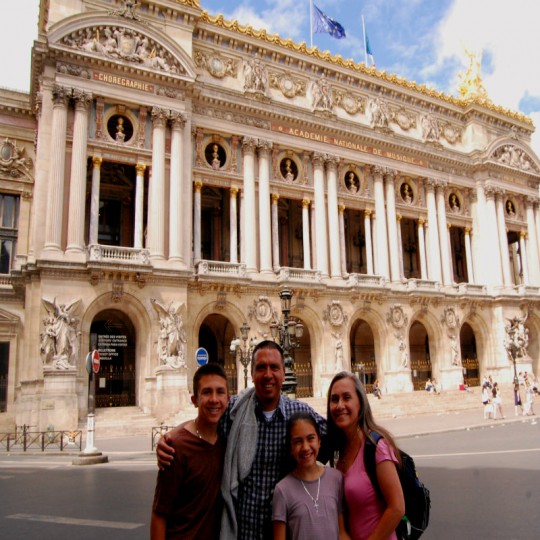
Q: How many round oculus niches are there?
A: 7